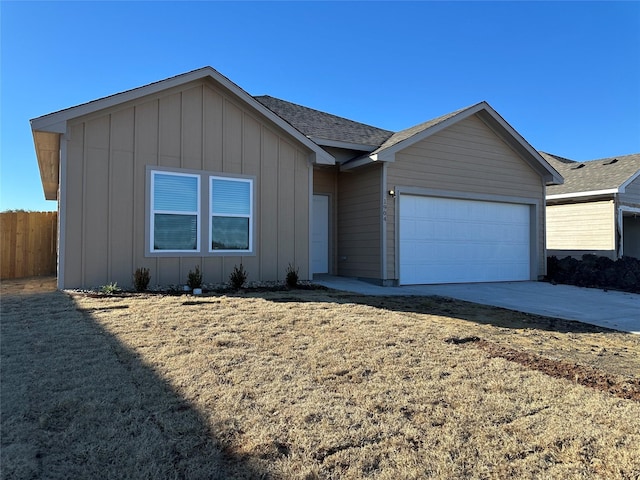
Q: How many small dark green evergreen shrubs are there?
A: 4